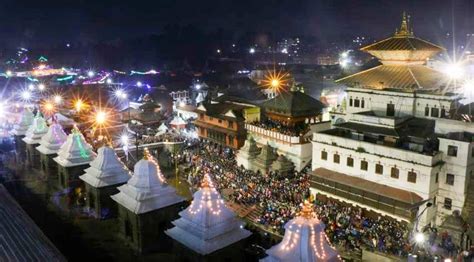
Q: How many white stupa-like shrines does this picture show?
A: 8